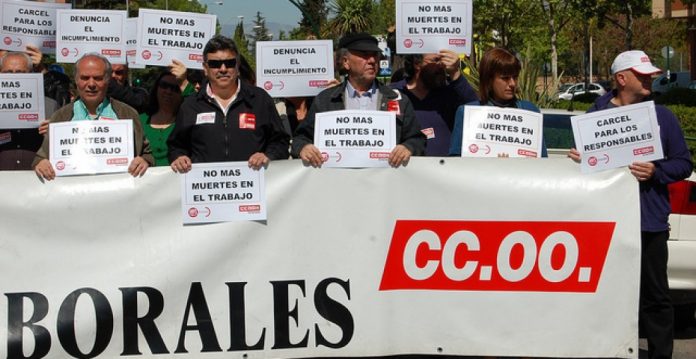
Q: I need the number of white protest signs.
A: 12